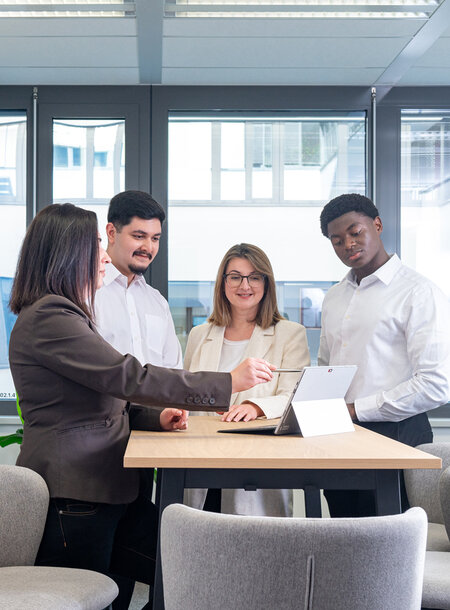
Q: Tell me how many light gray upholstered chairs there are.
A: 4